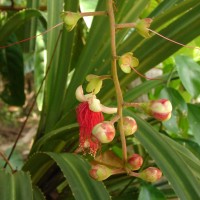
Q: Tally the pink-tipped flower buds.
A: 6